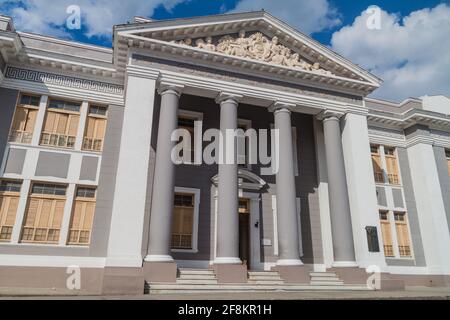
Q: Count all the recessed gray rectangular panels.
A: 5